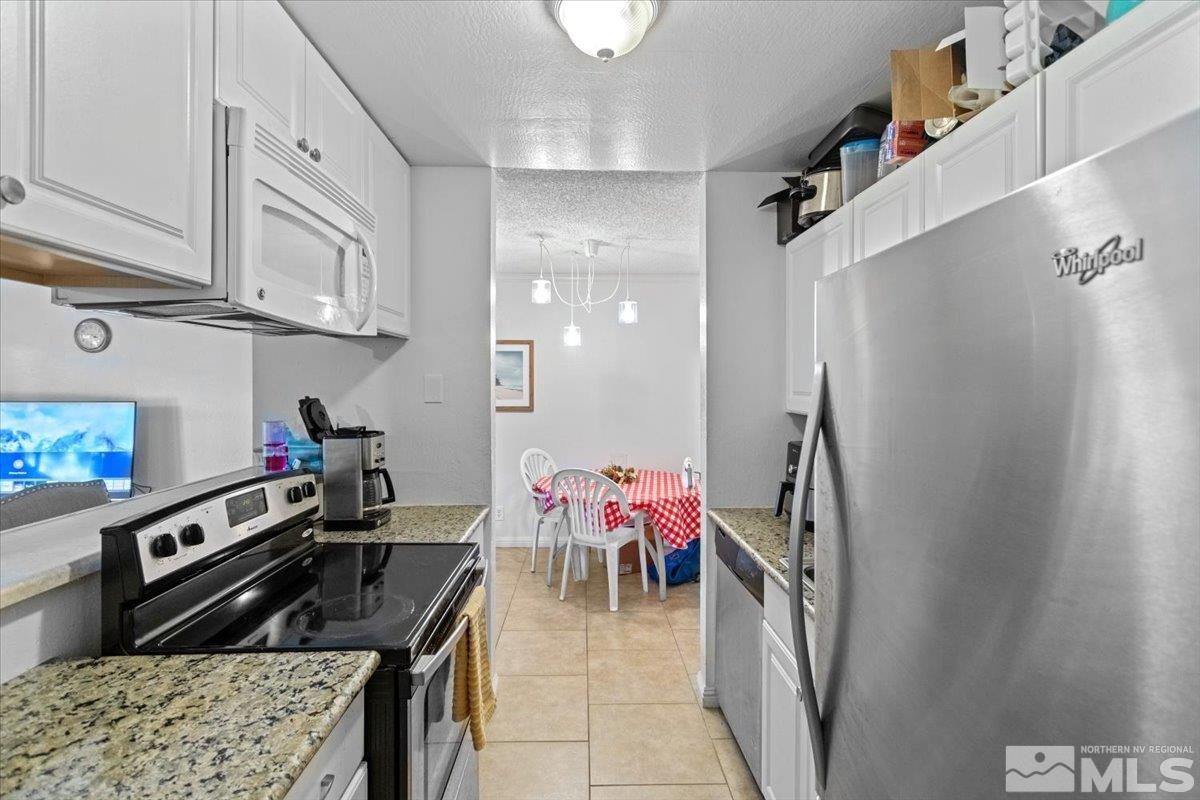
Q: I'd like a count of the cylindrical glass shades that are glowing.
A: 3